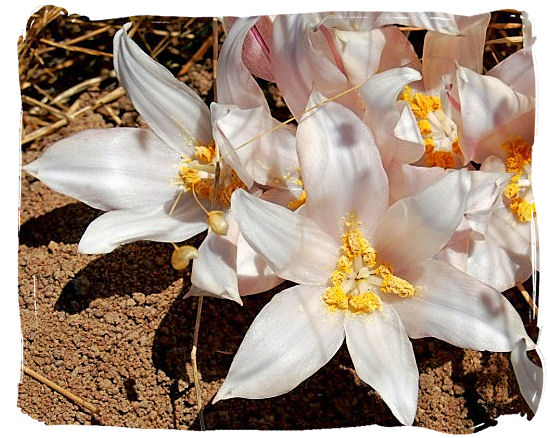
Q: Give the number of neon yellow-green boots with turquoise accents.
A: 0